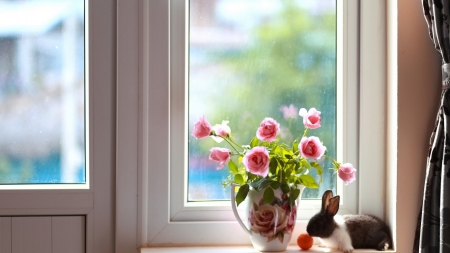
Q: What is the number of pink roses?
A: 8